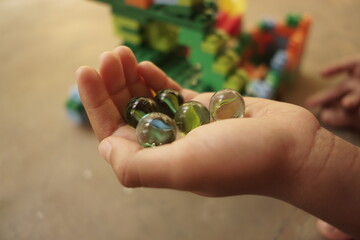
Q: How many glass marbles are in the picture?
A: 5